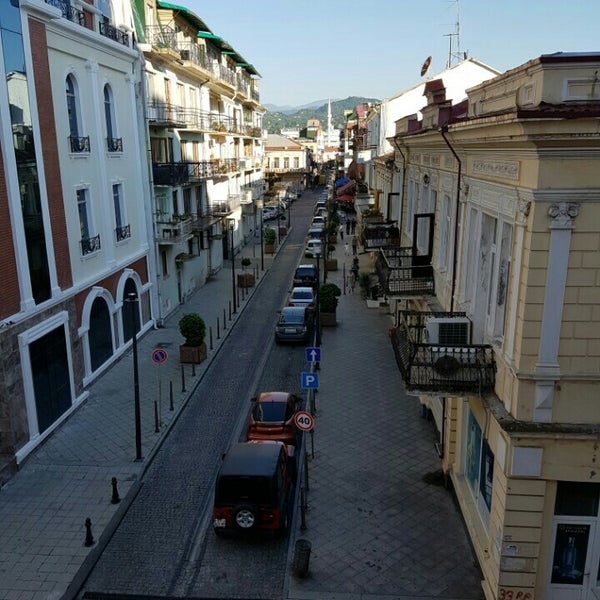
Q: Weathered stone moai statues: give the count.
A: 0